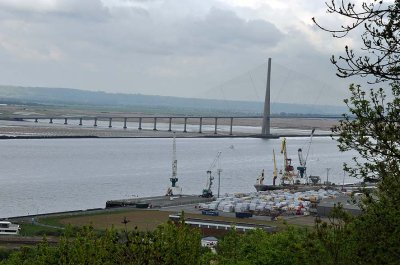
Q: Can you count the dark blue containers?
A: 2